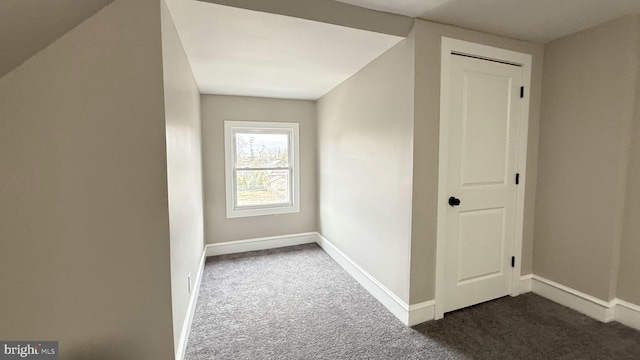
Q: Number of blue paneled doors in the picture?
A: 0